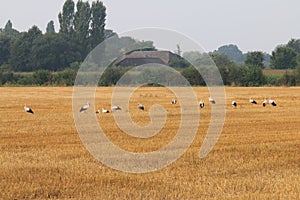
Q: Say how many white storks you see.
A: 13